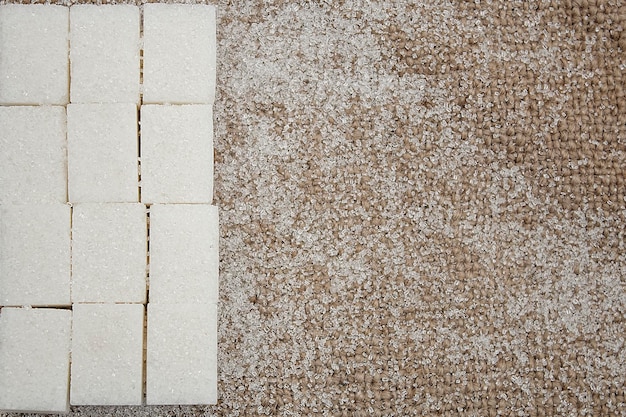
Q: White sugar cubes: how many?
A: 12